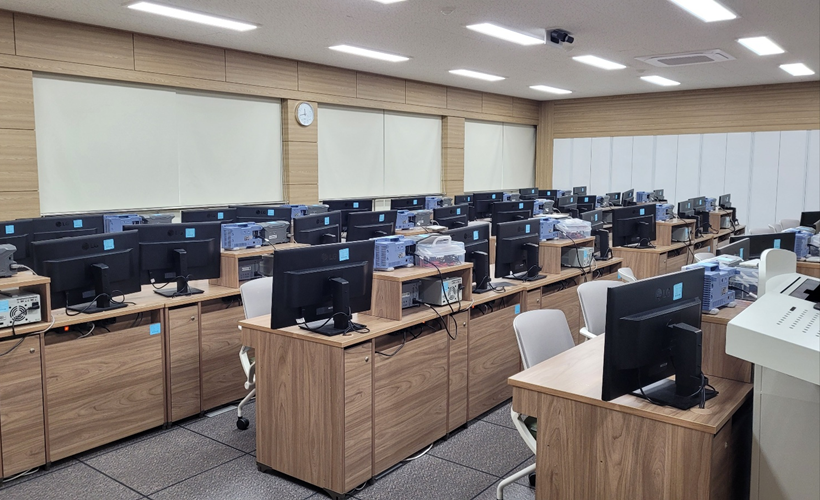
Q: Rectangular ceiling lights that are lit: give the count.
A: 11